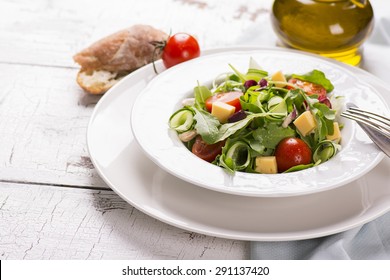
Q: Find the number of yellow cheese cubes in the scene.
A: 5